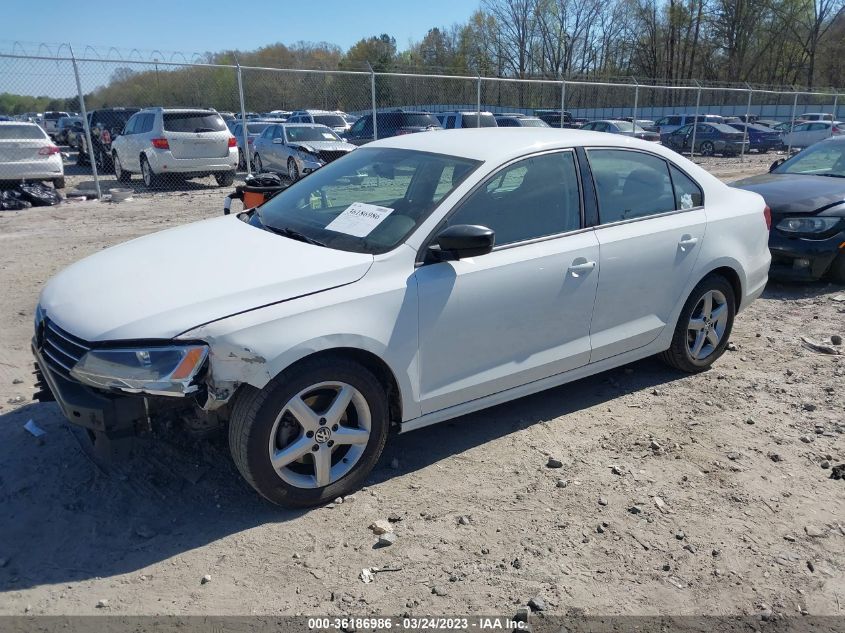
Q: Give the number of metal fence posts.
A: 10